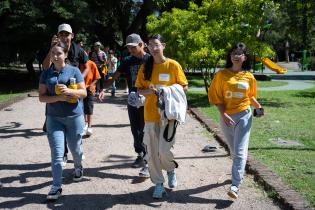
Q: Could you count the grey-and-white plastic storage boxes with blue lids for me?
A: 0